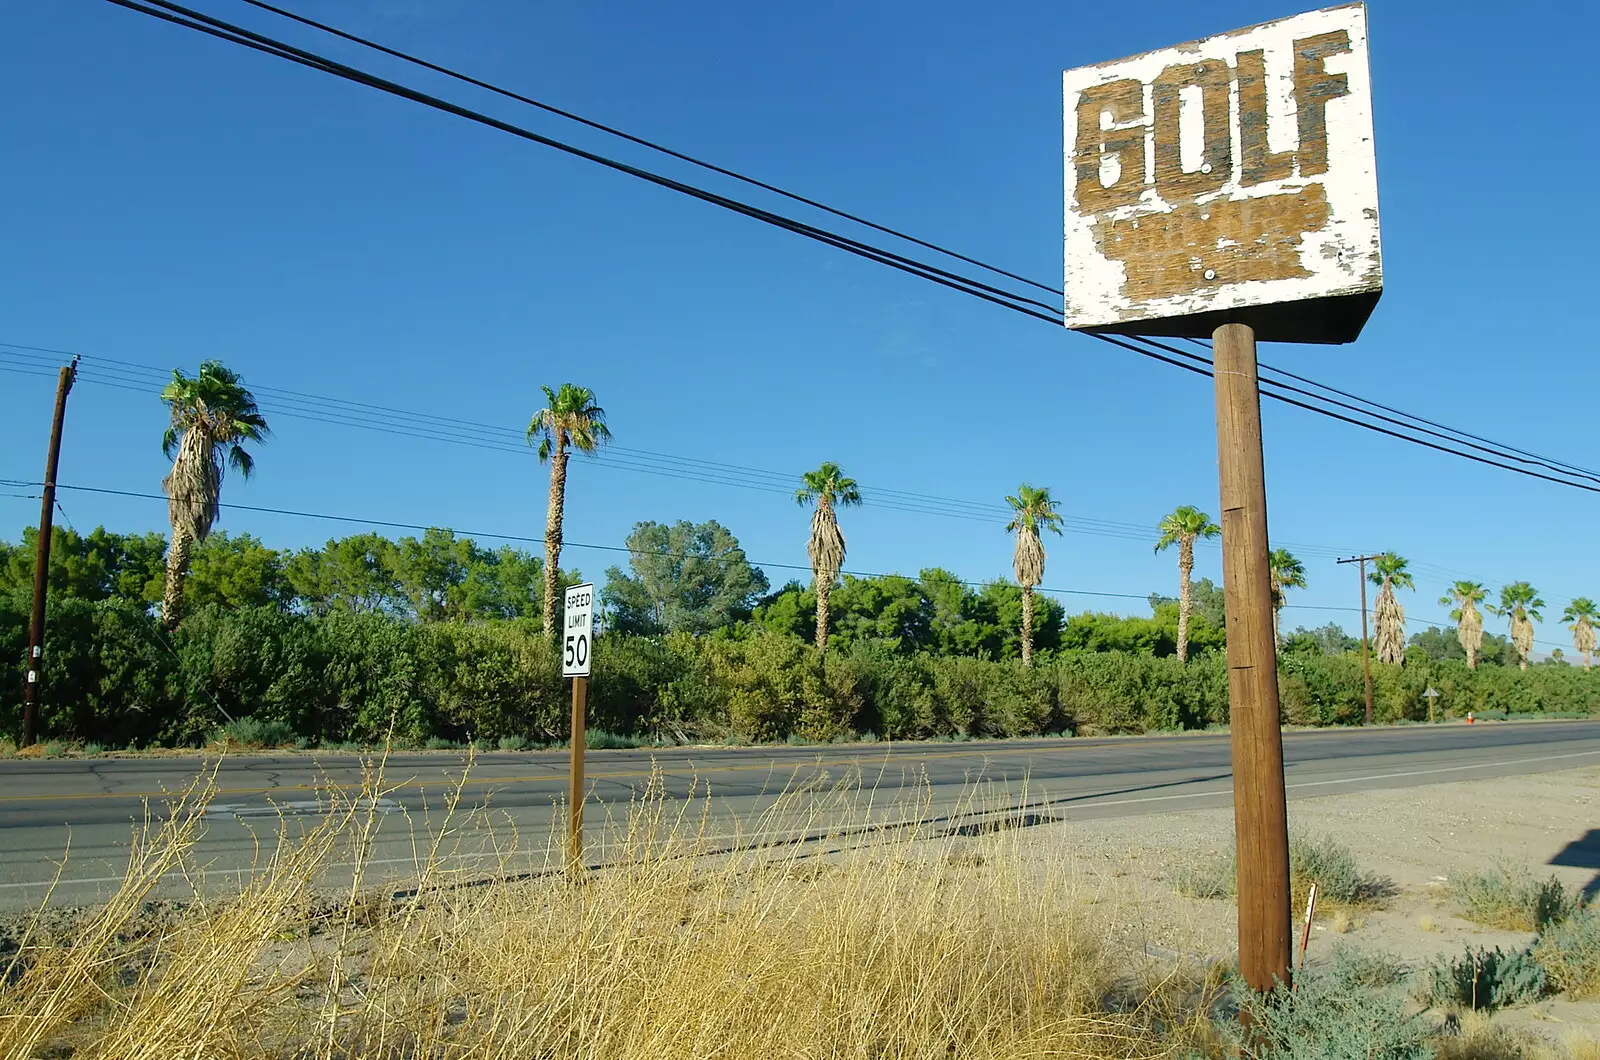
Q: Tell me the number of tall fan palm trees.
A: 10